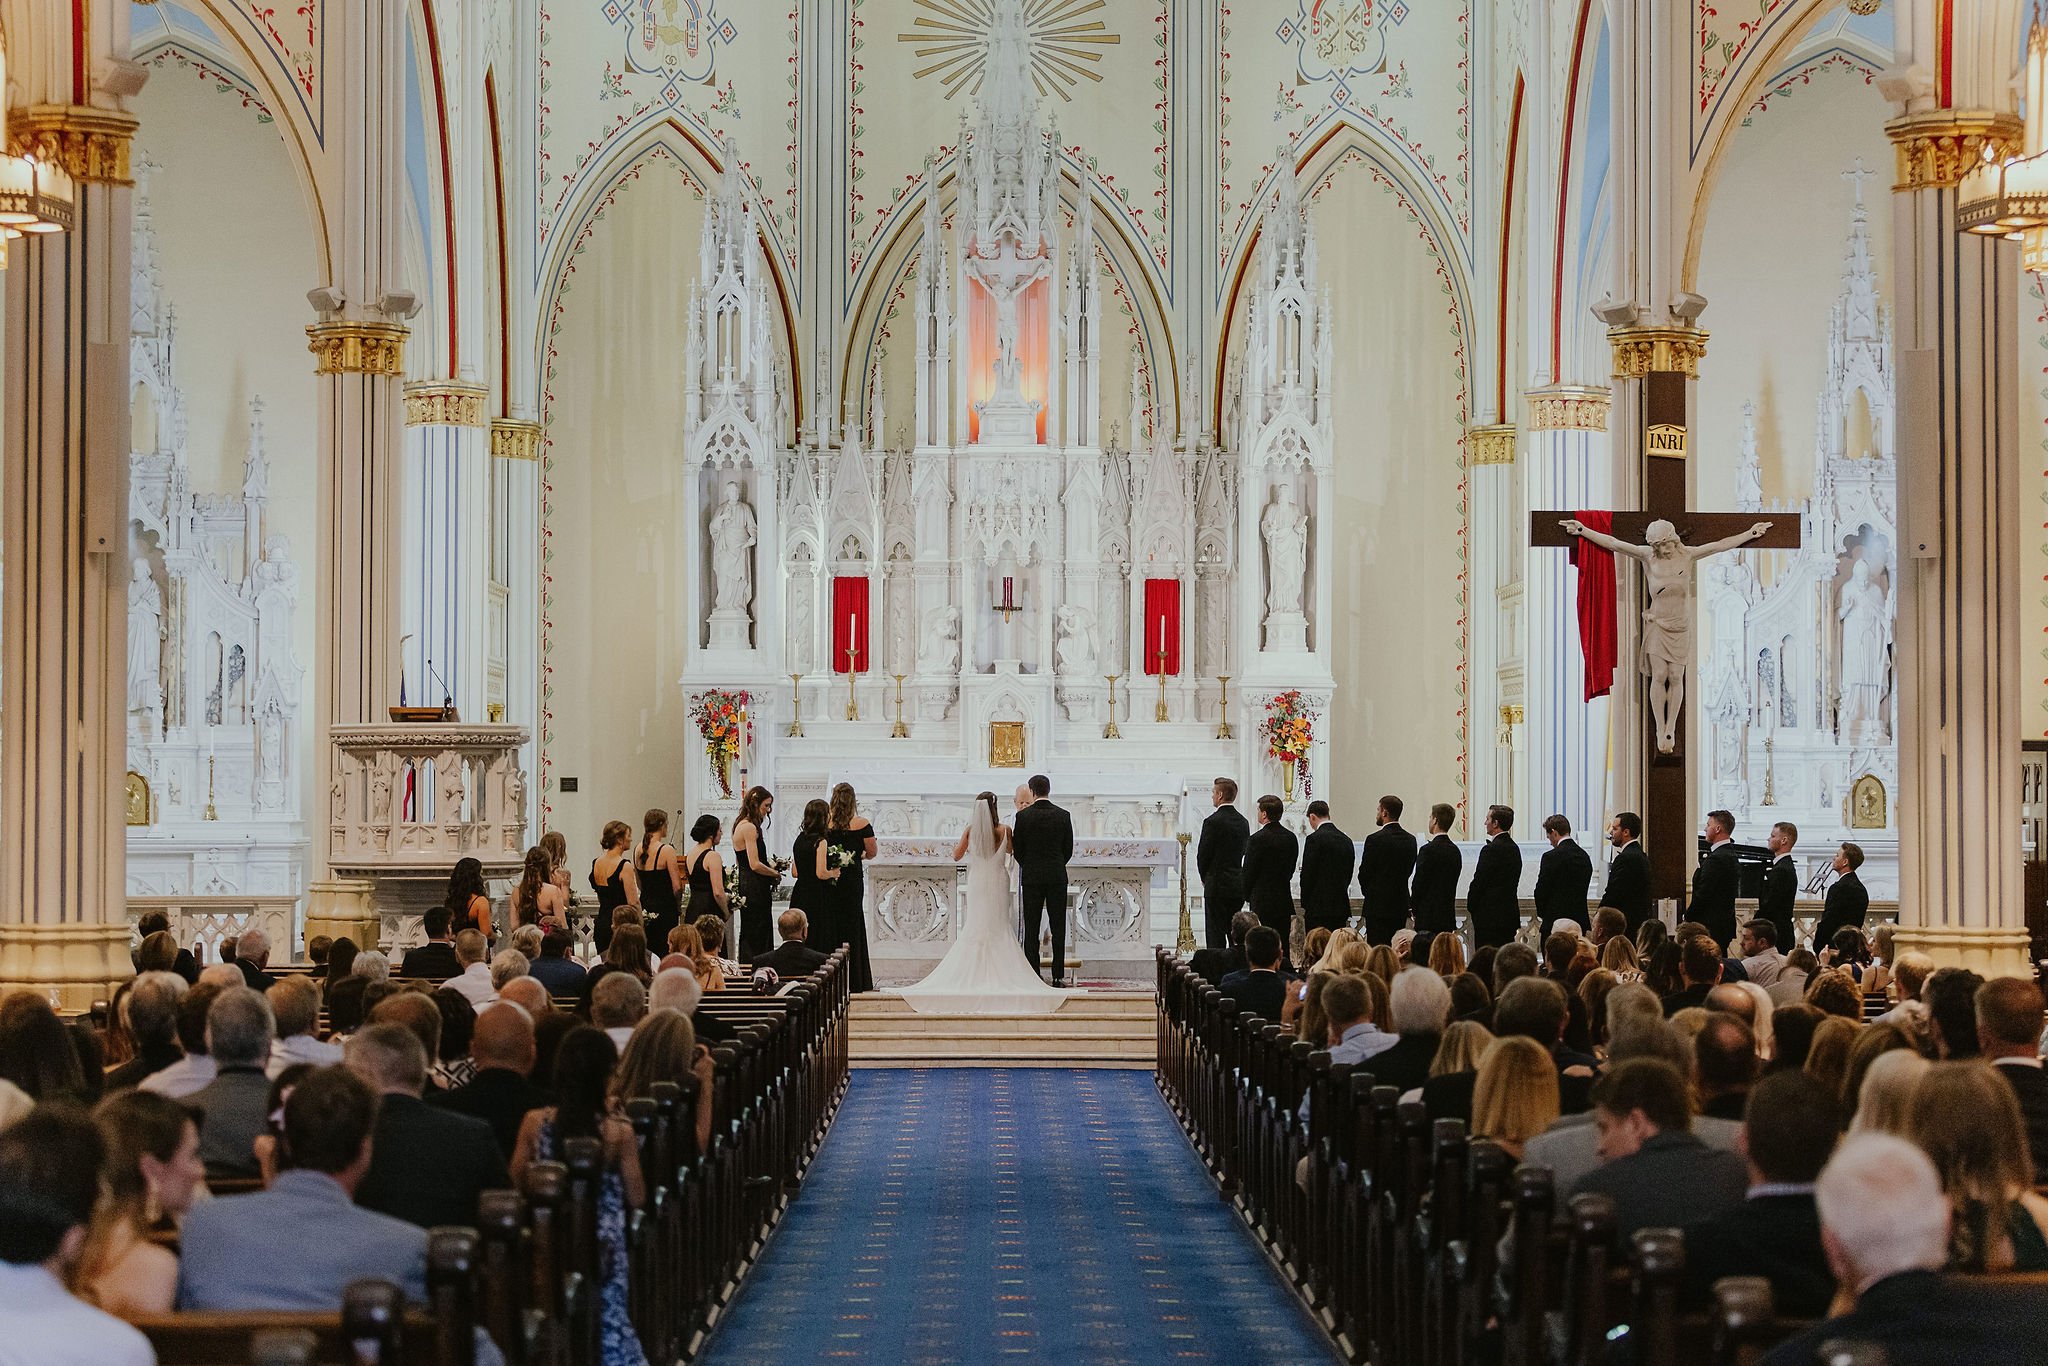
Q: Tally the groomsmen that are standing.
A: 11